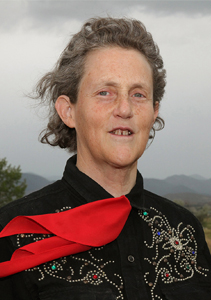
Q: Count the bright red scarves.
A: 1